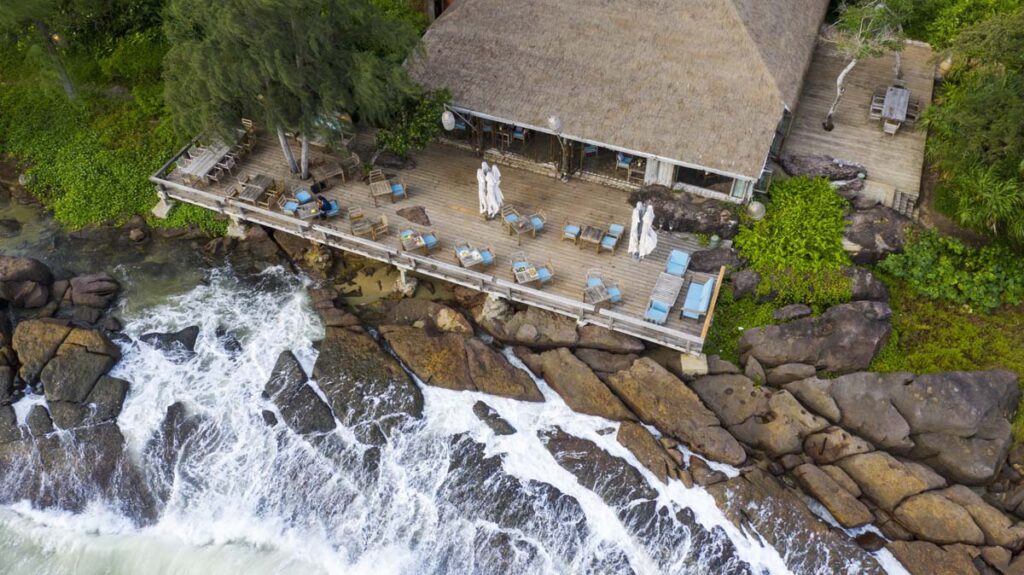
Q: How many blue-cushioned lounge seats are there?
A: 3